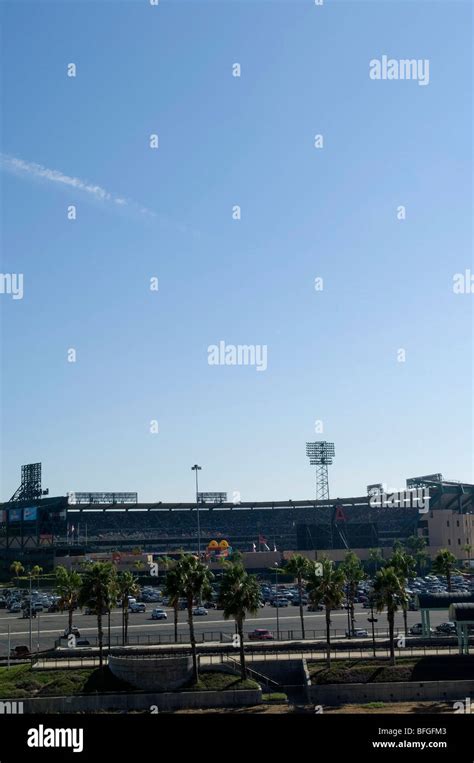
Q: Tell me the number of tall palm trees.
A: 12